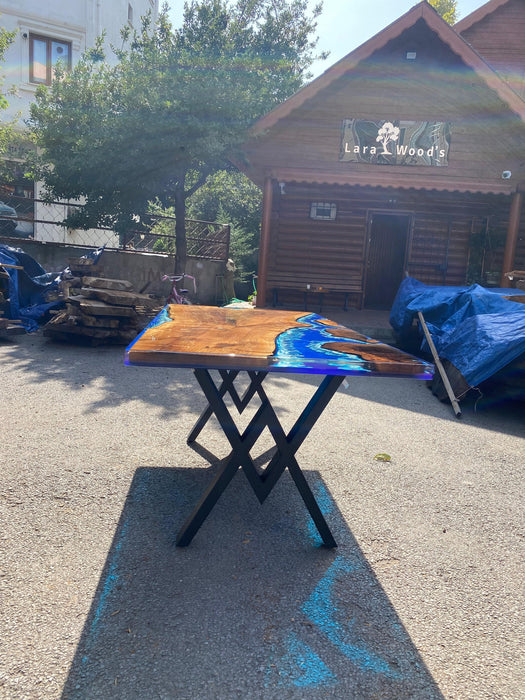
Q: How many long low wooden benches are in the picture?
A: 1